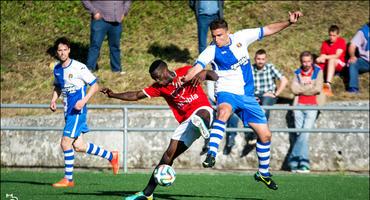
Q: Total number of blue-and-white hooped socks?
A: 4